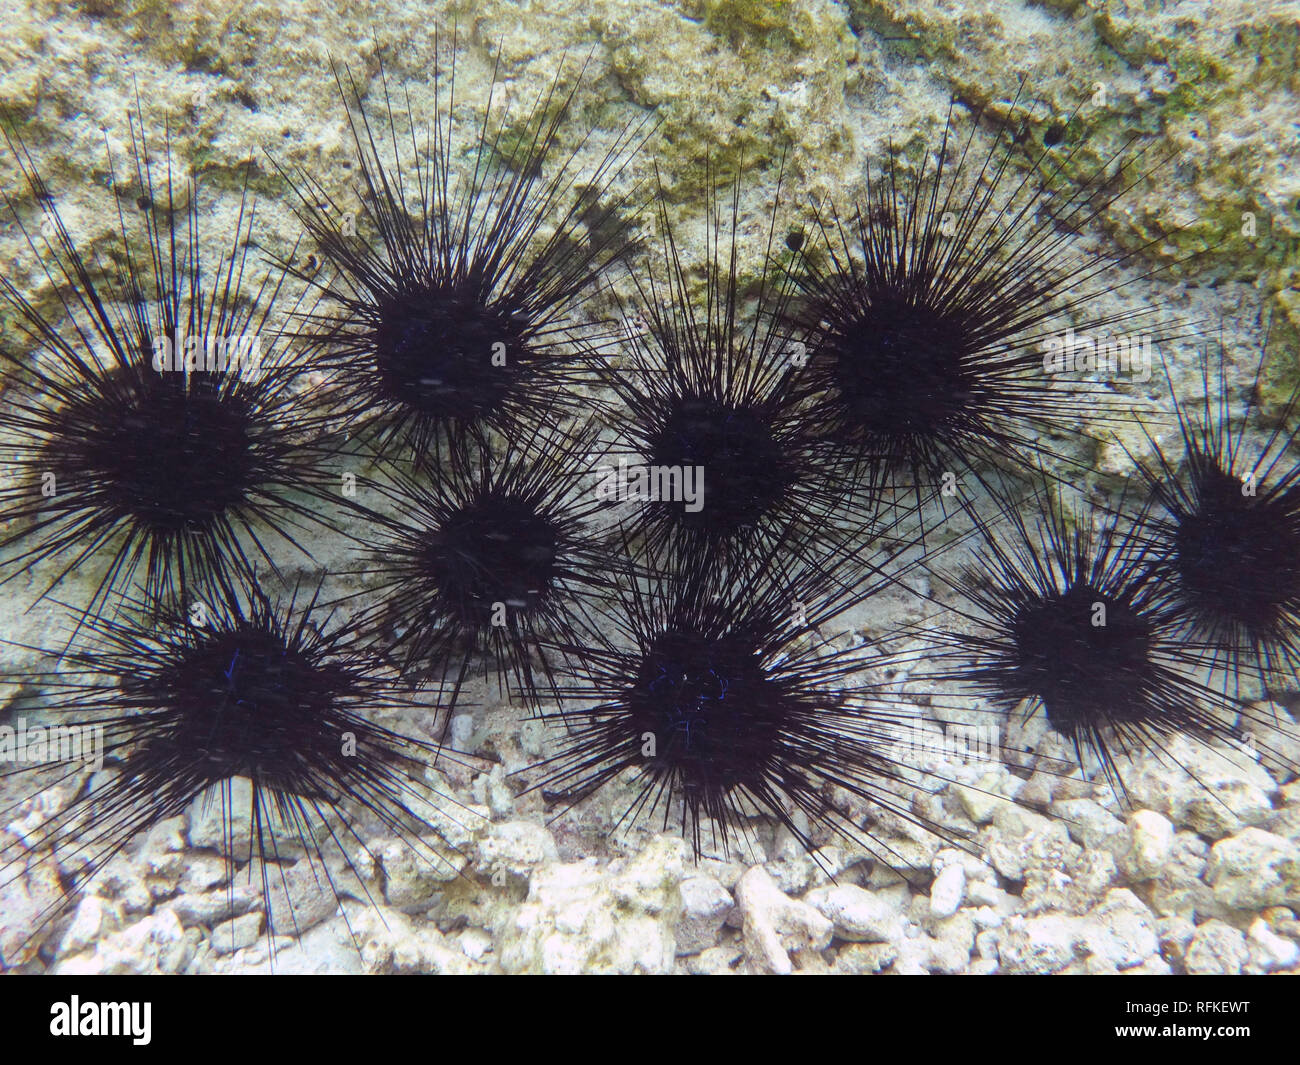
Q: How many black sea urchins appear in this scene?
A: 9